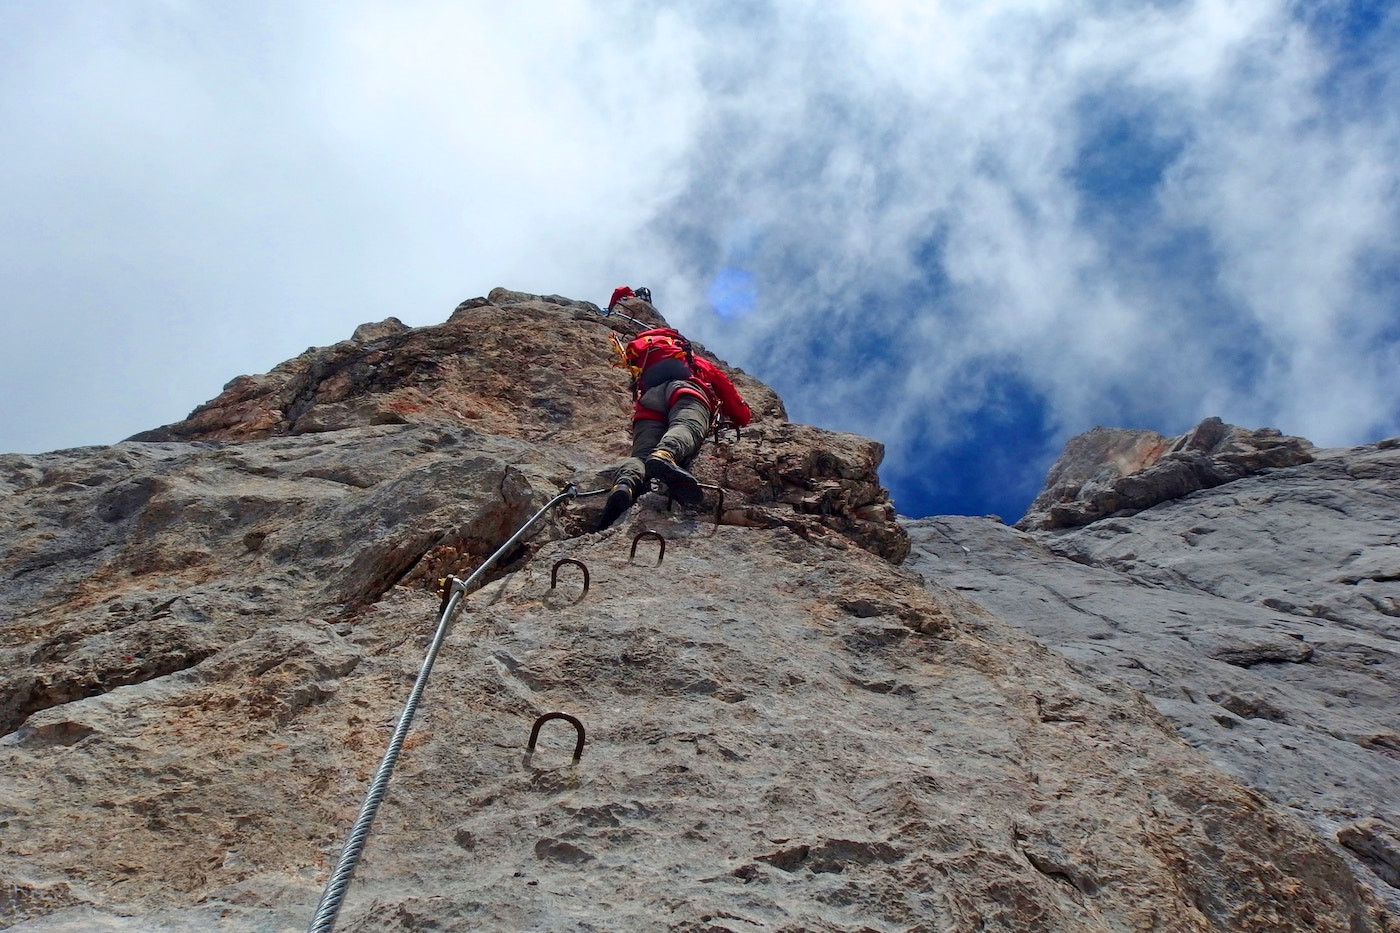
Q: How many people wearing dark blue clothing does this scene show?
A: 0